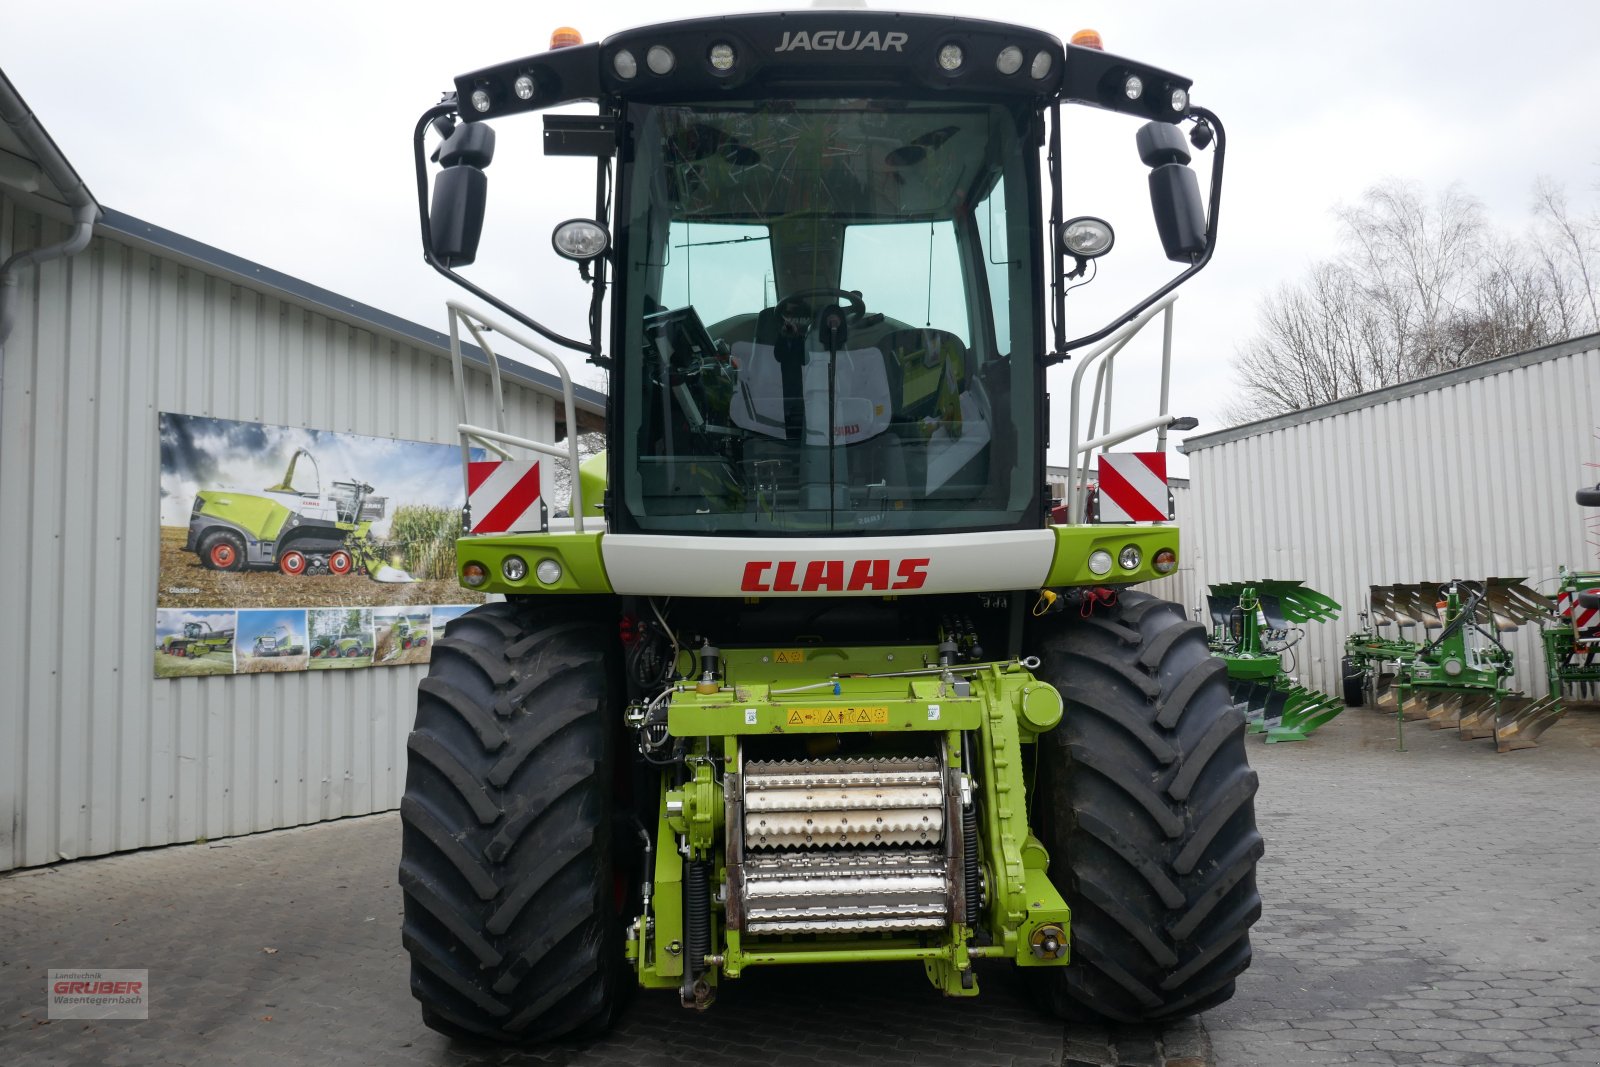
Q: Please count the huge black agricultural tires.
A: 2